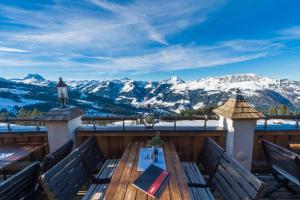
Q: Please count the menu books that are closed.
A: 1